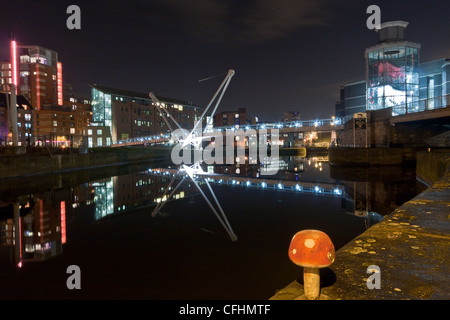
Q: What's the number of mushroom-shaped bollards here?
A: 1